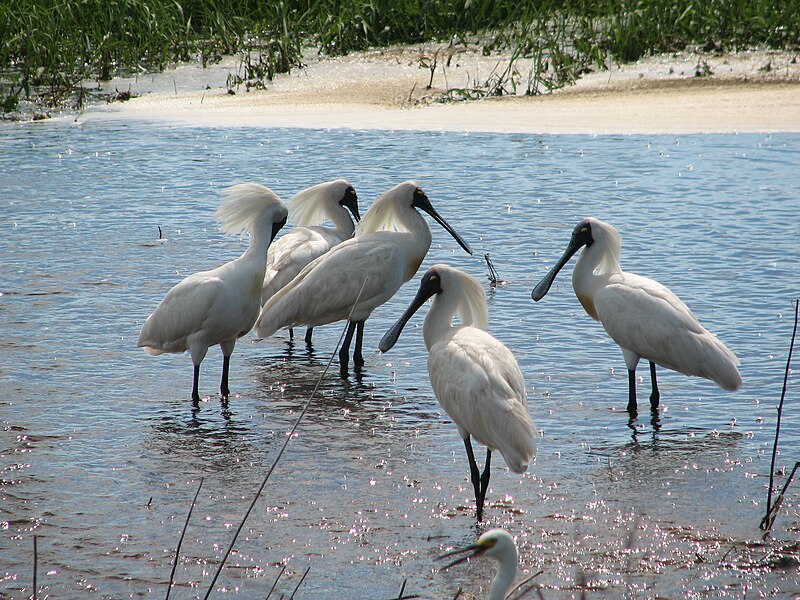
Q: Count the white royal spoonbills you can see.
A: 5